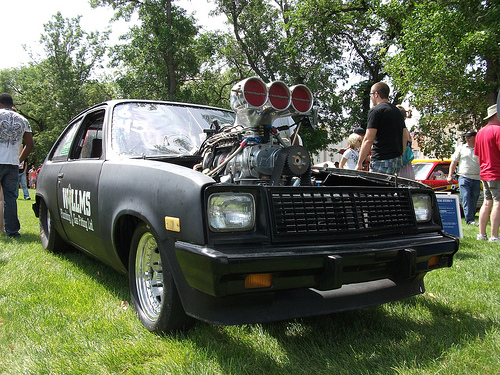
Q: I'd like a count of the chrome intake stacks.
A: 3